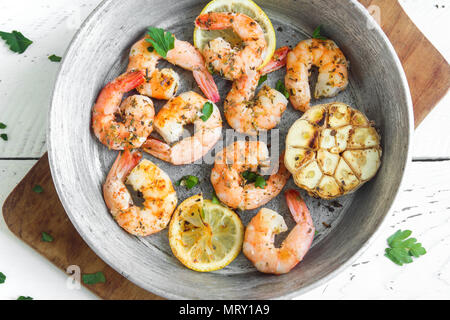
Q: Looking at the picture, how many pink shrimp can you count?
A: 9